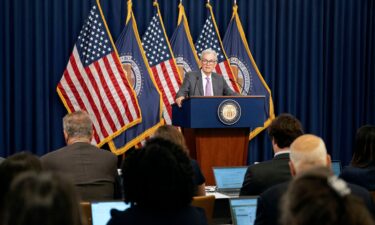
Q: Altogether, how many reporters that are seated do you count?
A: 9